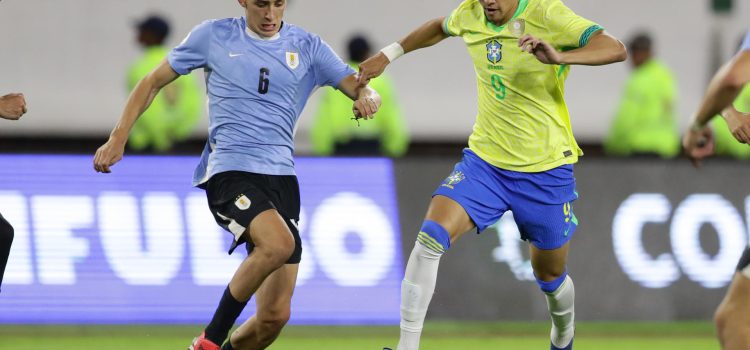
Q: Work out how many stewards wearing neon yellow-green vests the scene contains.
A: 4